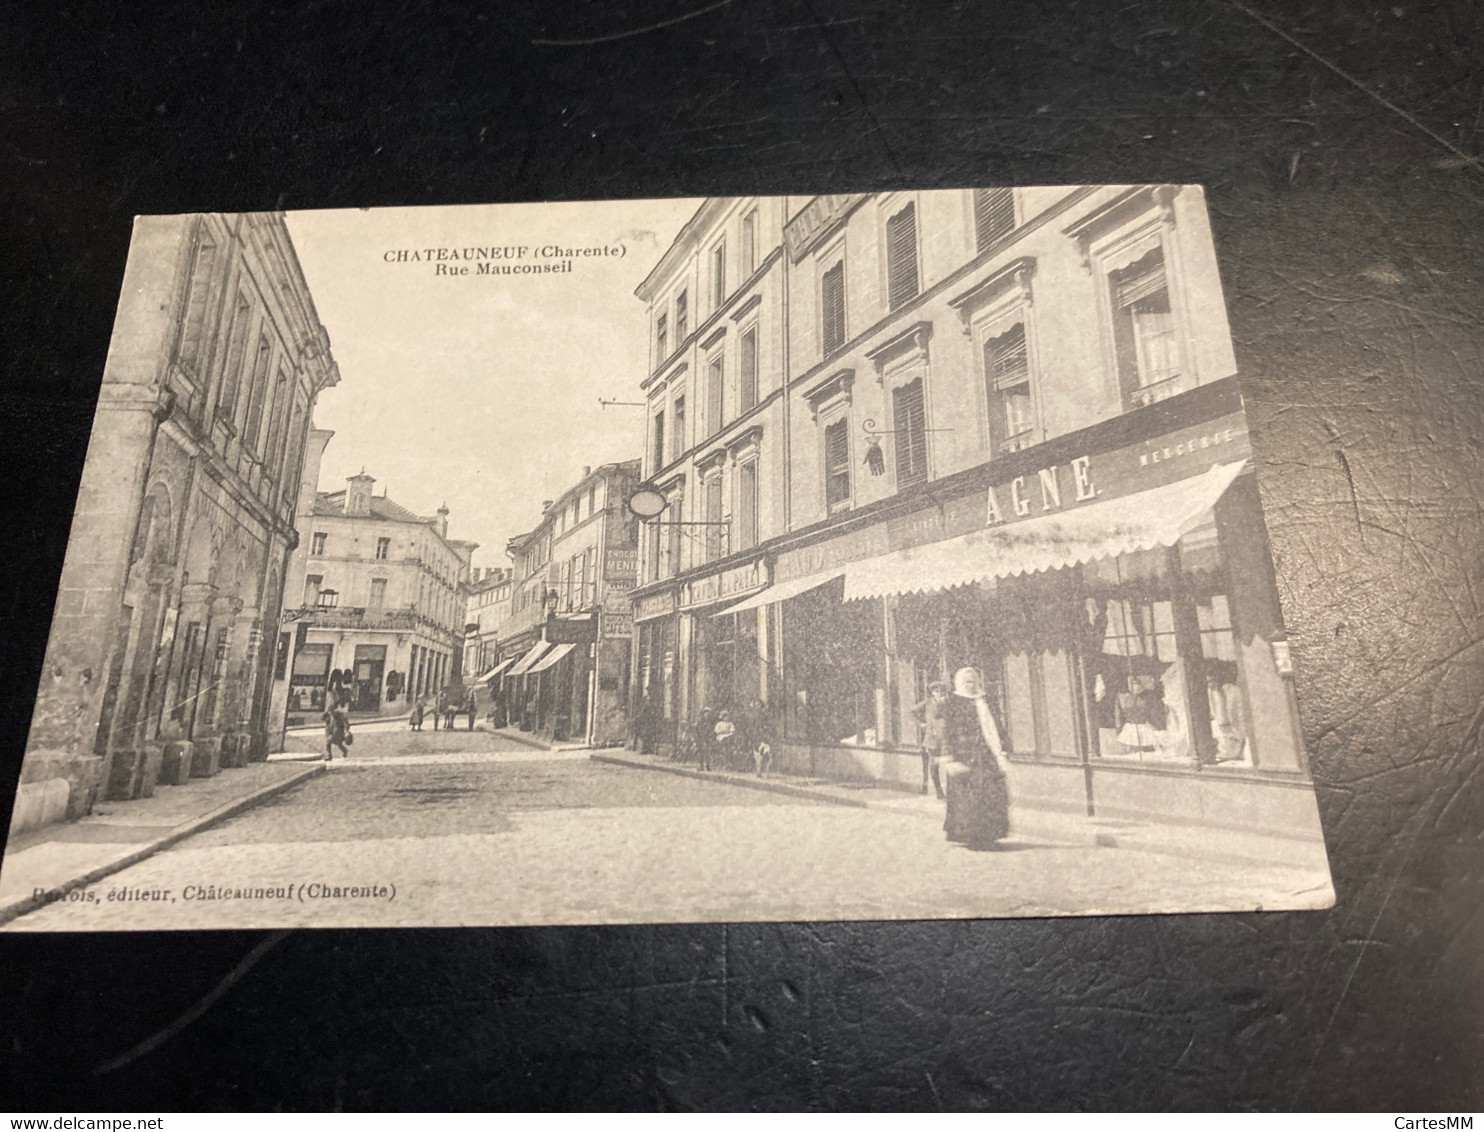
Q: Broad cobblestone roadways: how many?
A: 1